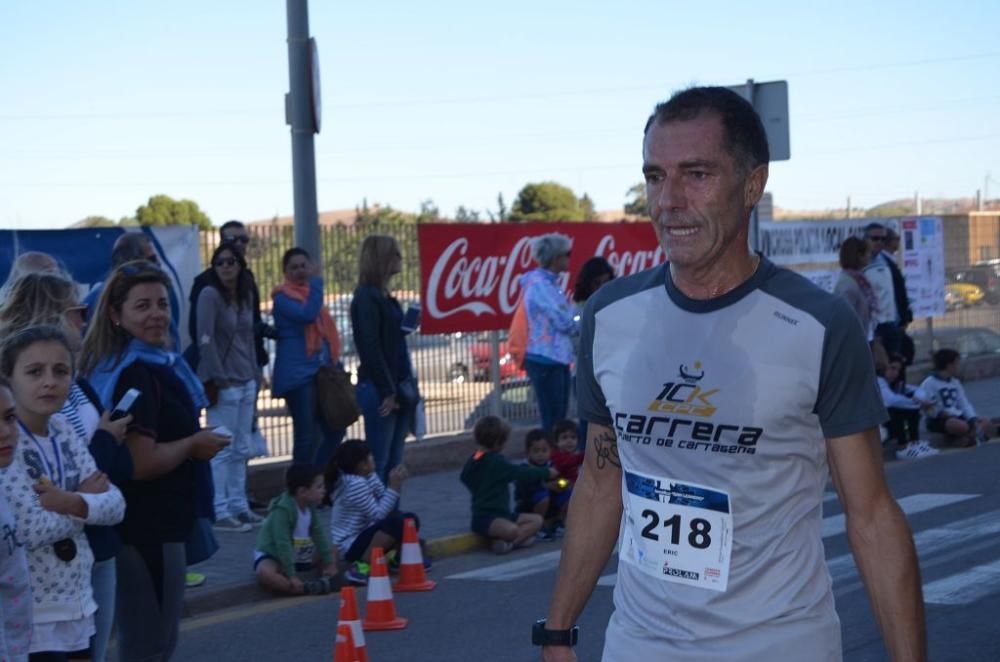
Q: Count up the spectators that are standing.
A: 15